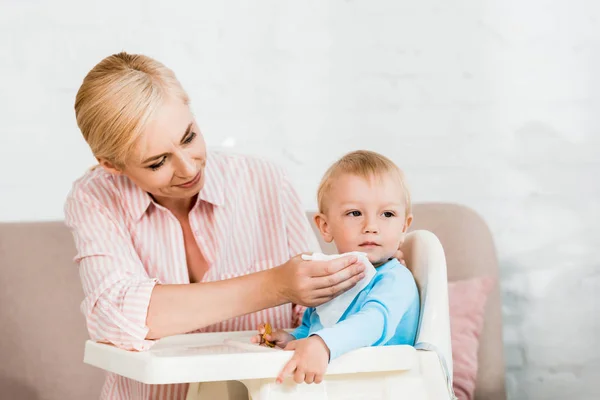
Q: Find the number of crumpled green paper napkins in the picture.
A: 0